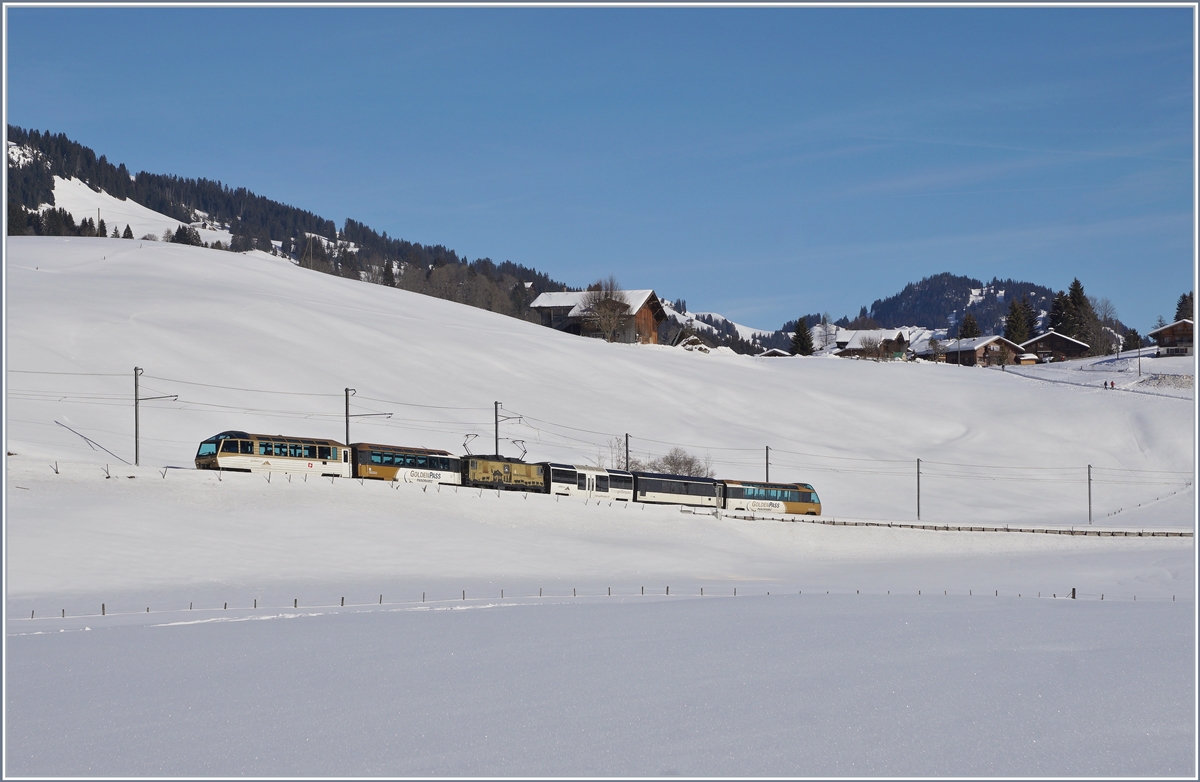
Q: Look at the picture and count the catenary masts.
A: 7